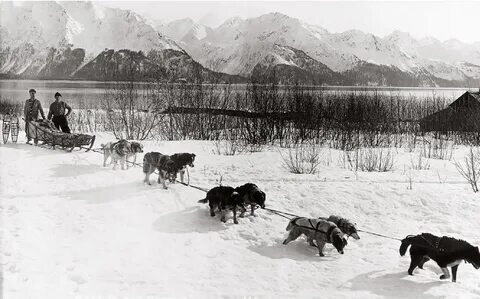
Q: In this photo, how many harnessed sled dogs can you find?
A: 9